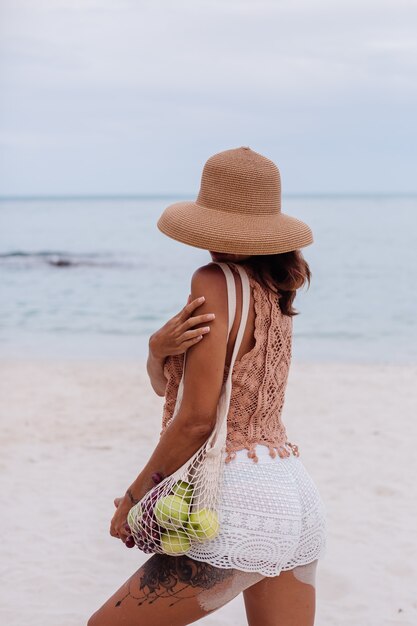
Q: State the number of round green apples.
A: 4